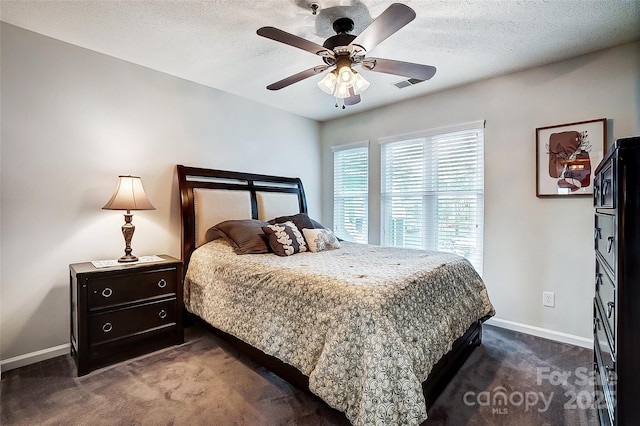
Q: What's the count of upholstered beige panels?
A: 2